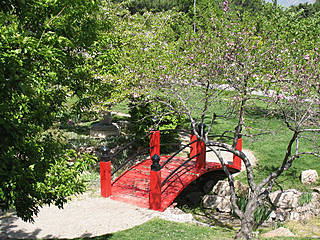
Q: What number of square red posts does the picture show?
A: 6